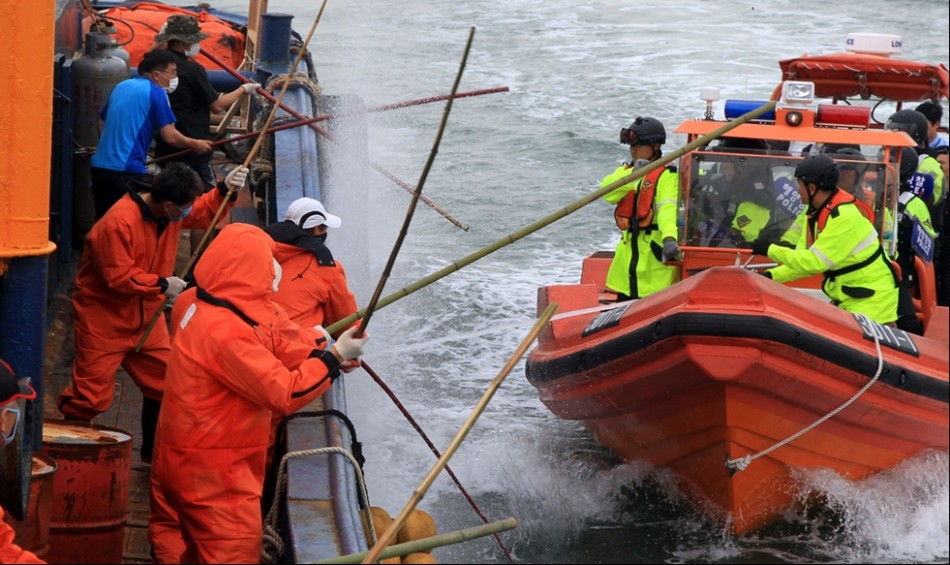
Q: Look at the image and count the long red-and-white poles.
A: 3